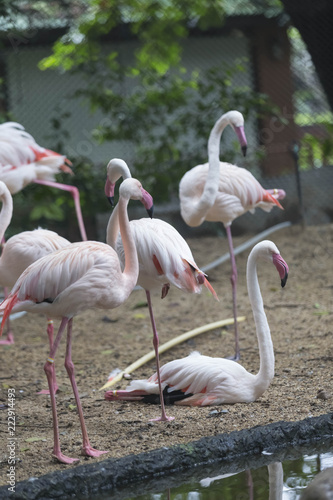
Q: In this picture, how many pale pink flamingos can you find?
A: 6